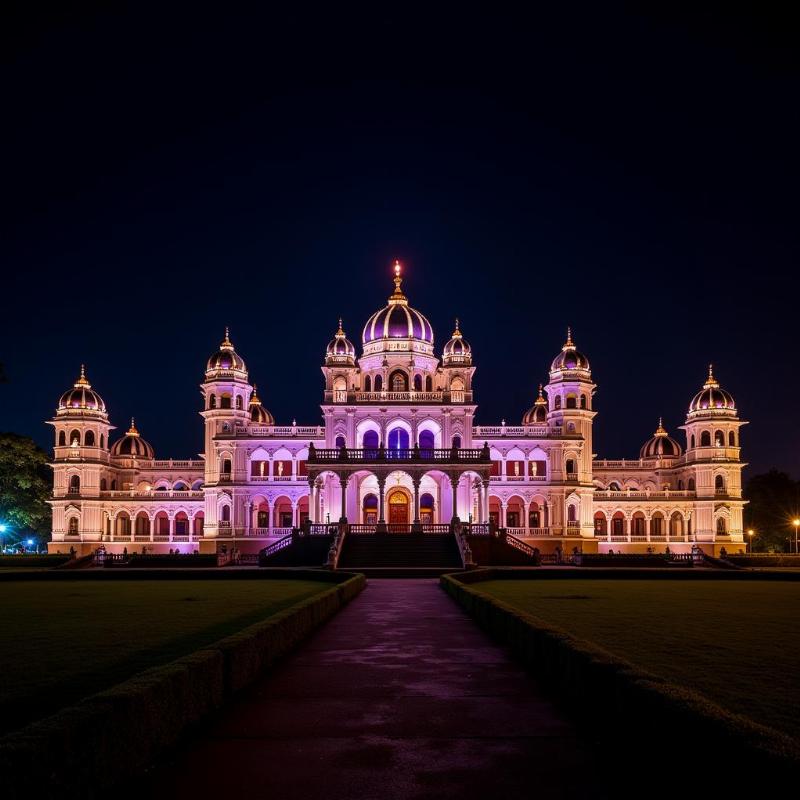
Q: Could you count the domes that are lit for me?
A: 11